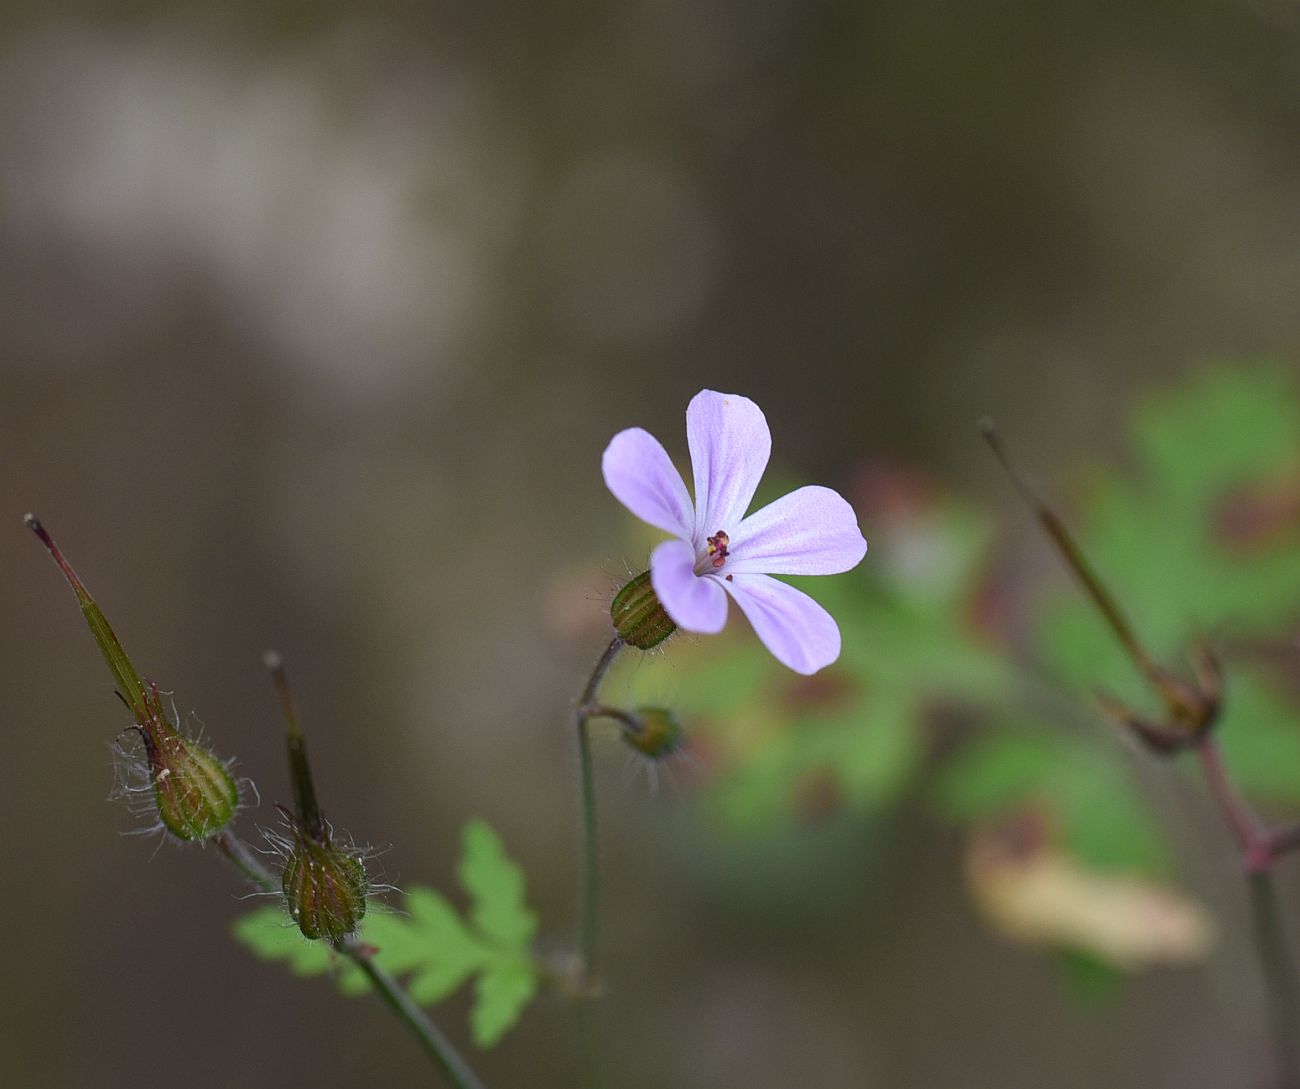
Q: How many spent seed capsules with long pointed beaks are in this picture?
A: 3